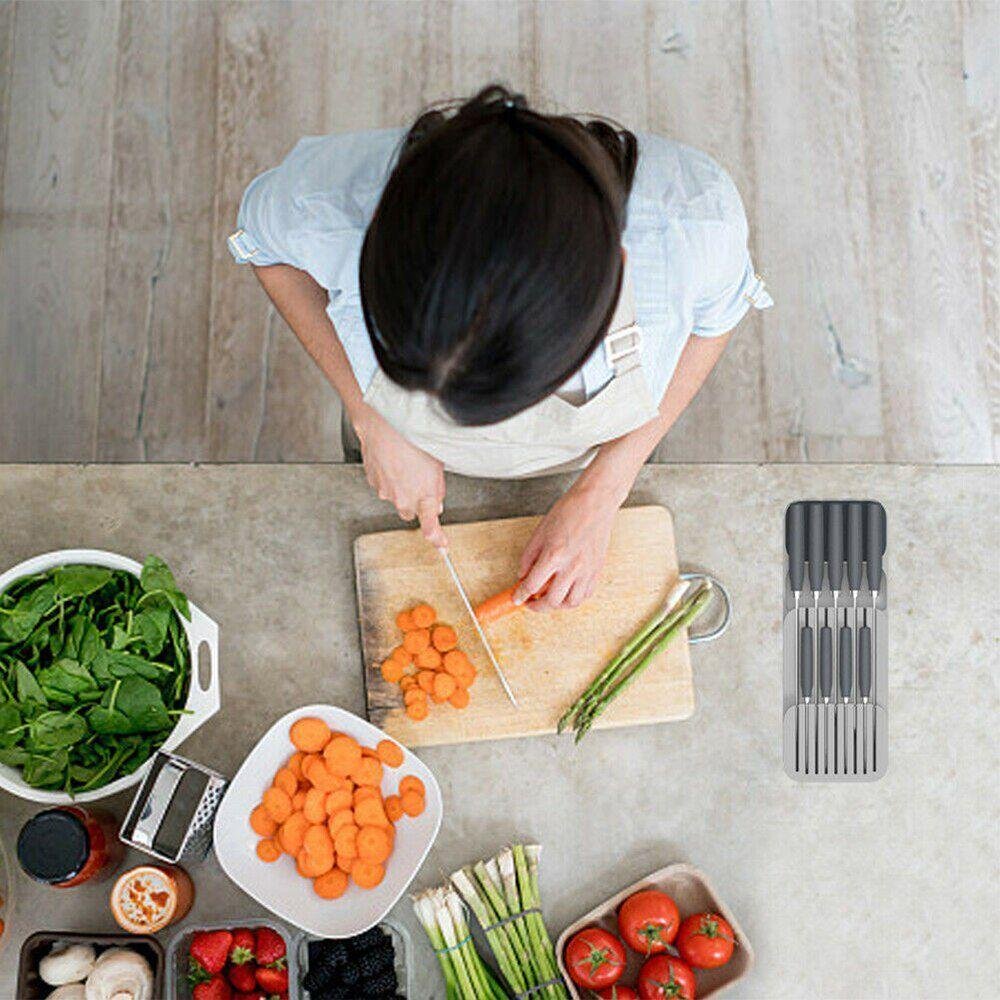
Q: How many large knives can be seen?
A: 6